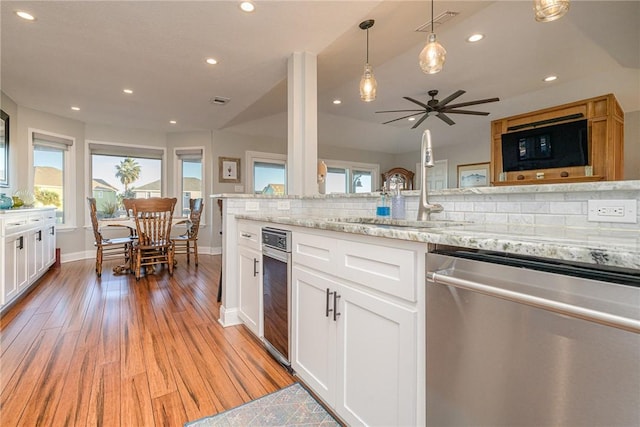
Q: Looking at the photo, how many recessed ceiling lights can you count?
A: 10